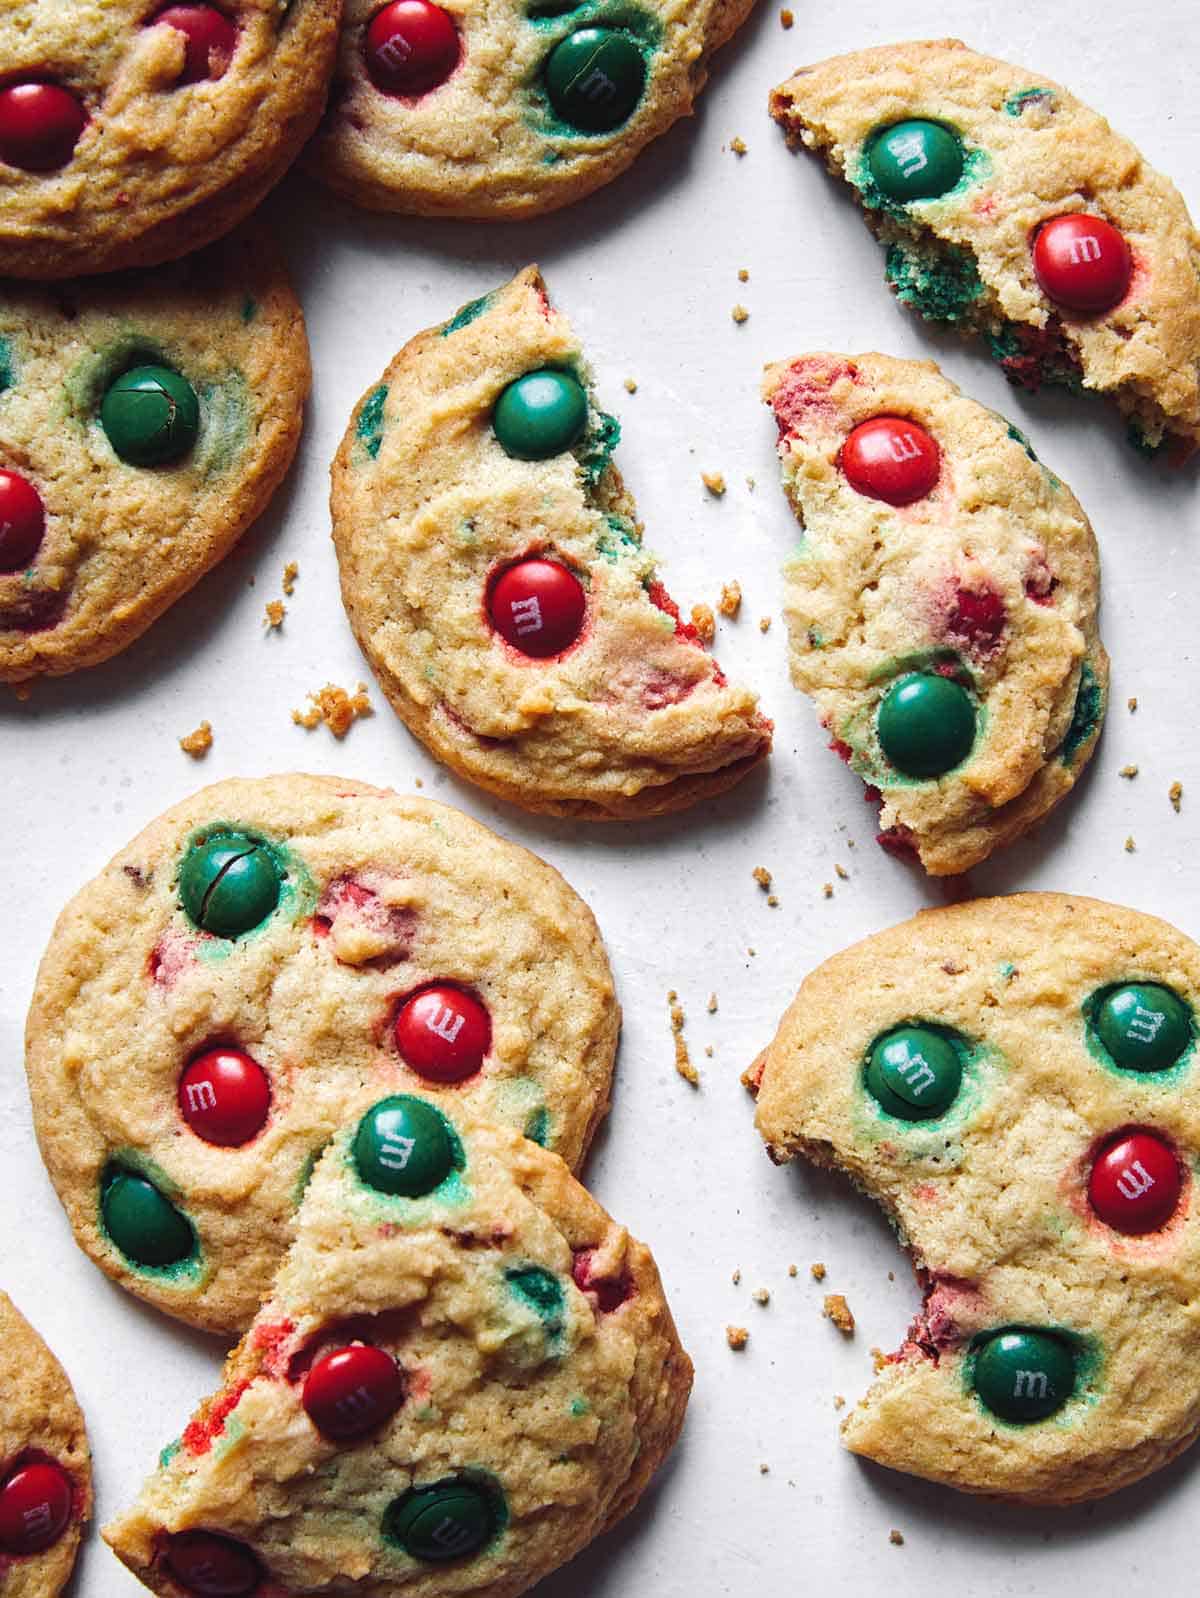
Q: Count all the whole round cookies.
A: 1